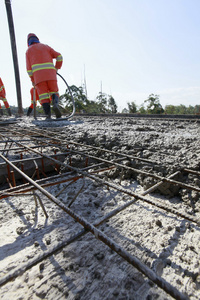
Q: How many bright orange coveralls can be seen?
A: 3